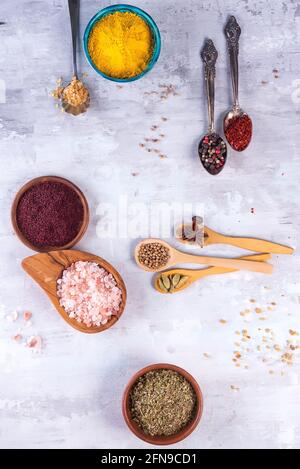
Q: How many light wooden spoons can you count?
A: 3